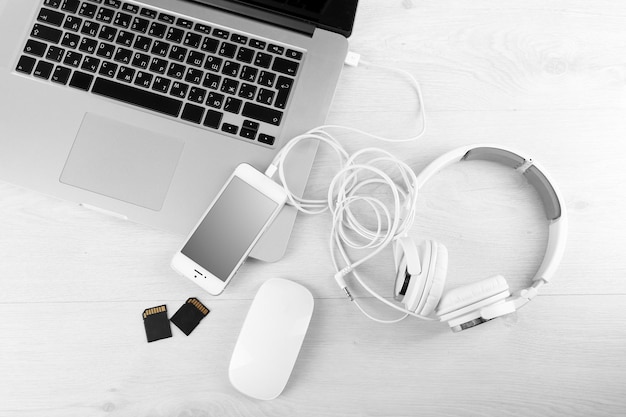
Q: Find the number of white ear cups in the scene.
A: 2